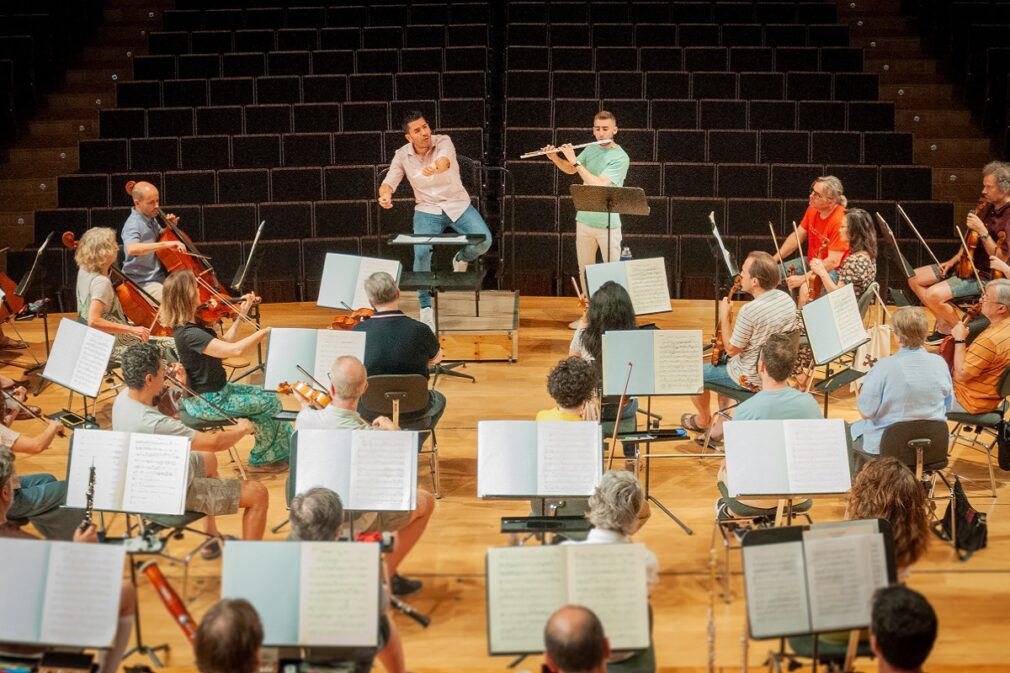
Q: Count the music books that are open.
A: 14